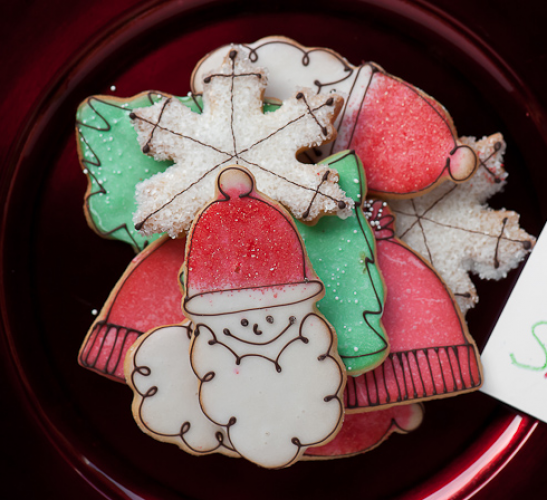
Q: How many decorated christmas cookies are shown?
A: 9